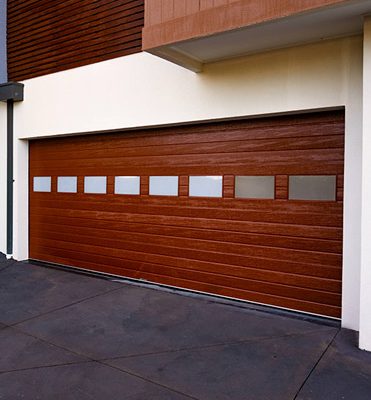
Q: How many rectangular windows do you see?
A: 8